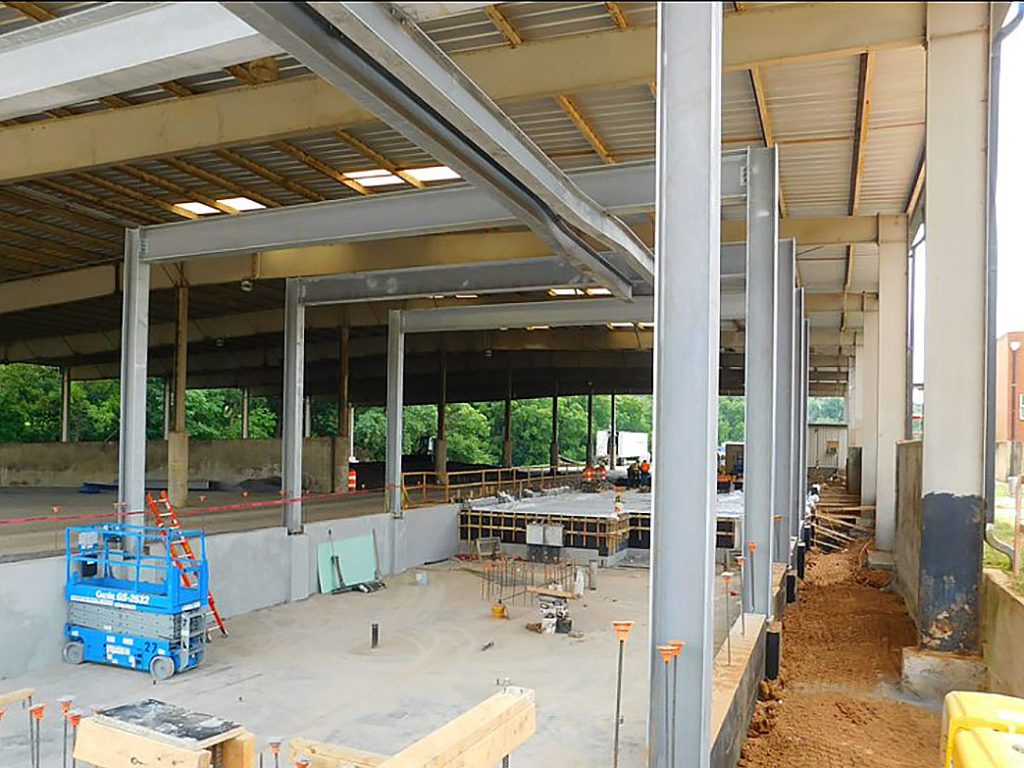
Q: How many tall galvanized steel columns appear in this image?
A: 8